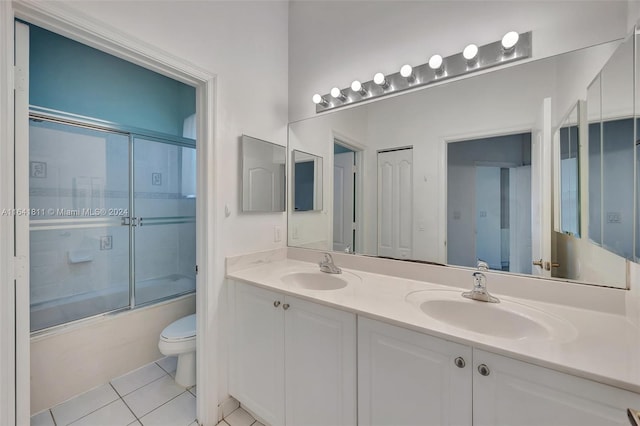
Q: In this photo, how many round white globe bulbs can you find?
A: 8